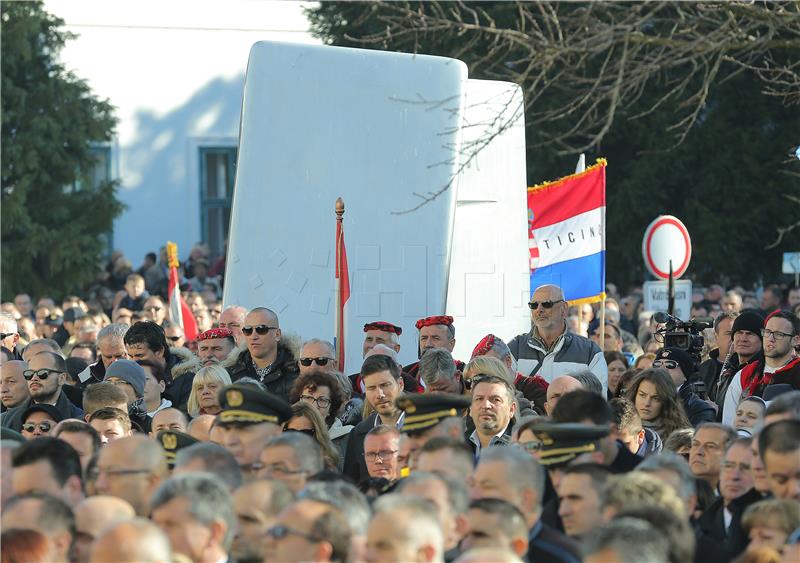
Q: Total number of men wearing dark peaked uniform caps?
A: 4